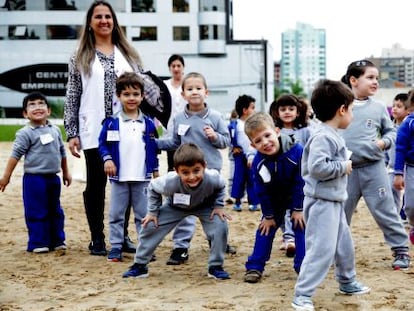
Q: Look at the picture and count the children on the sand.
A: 11